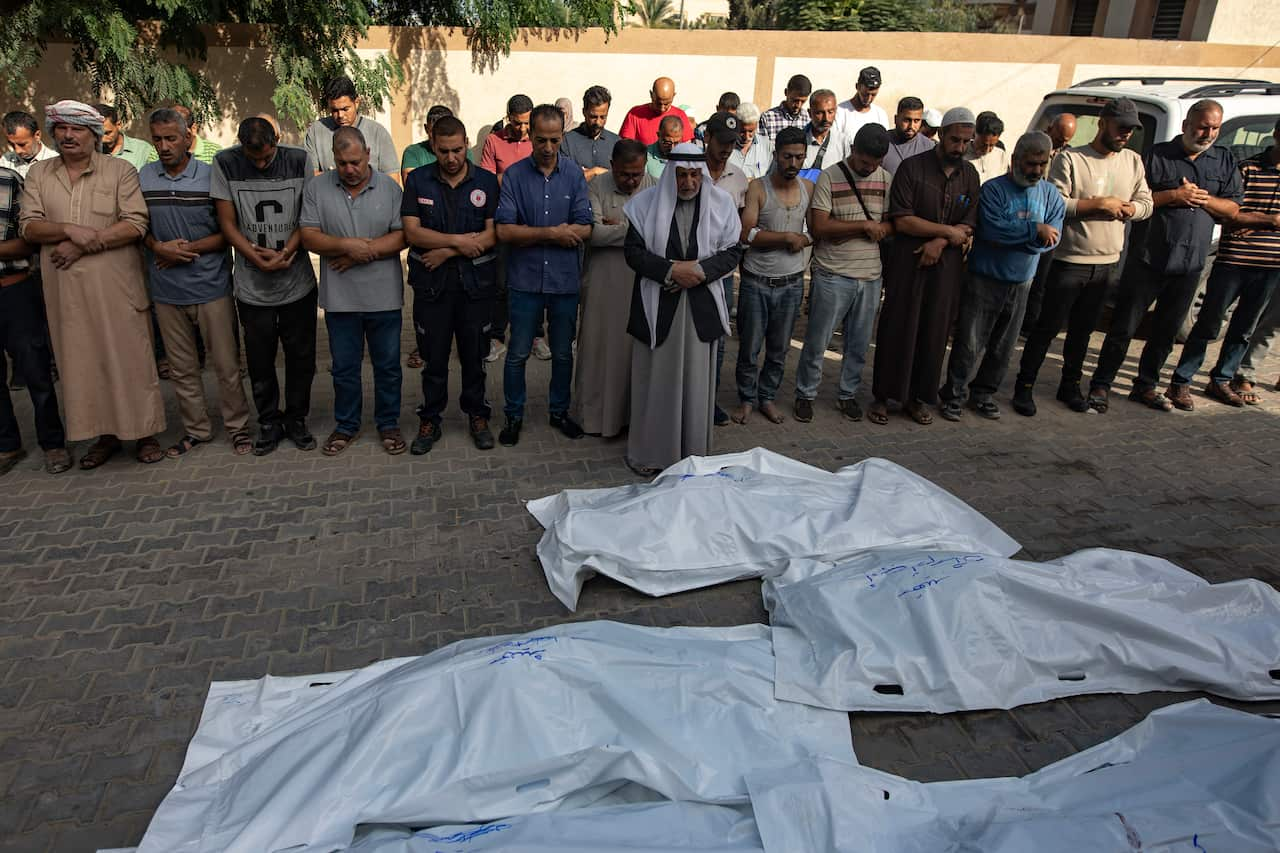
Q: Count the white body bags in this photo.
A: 5